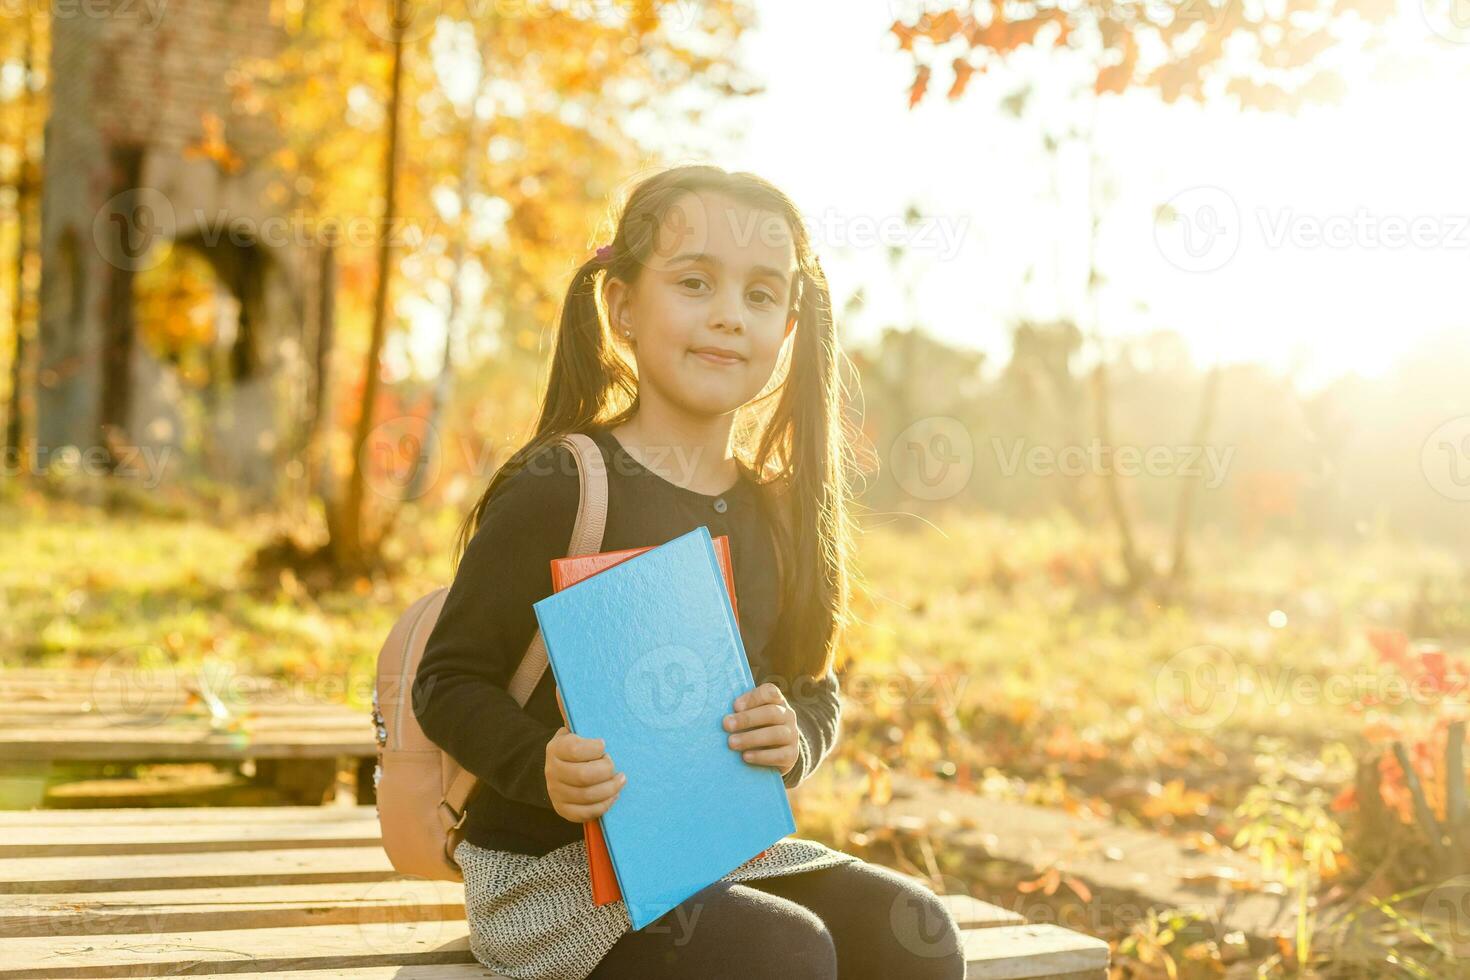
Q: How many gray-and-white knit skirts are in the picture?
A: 1